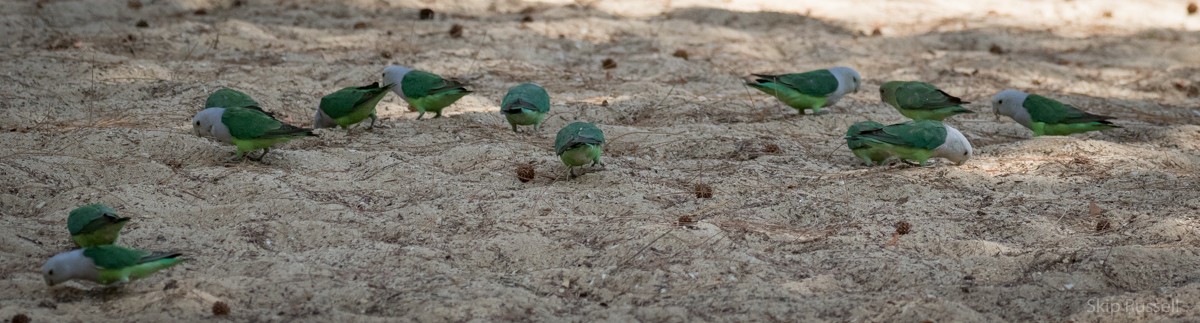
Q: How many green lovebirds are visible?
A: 13